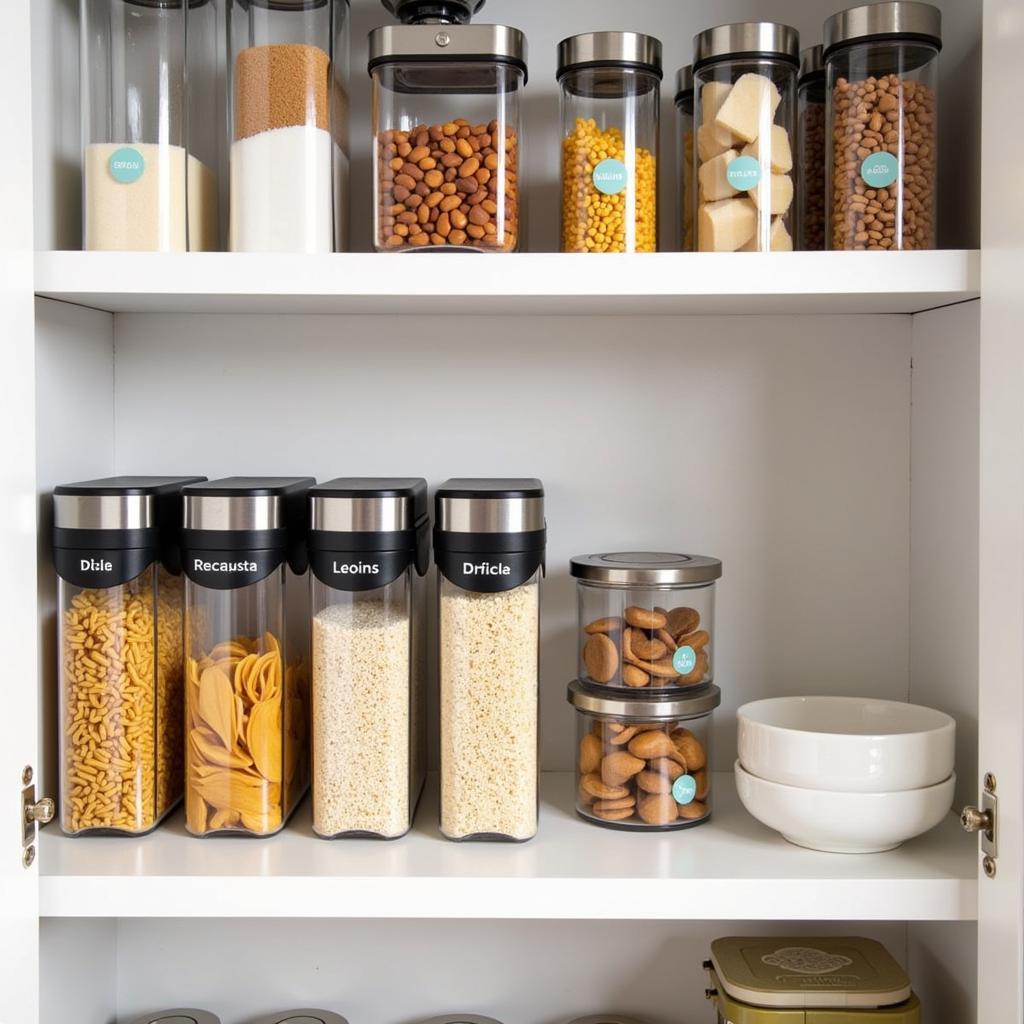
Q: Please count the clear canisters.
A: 14